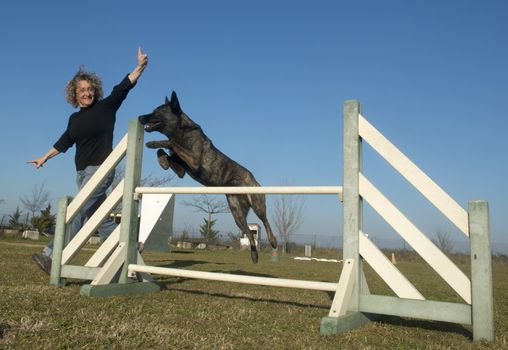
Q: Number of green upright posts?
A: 4